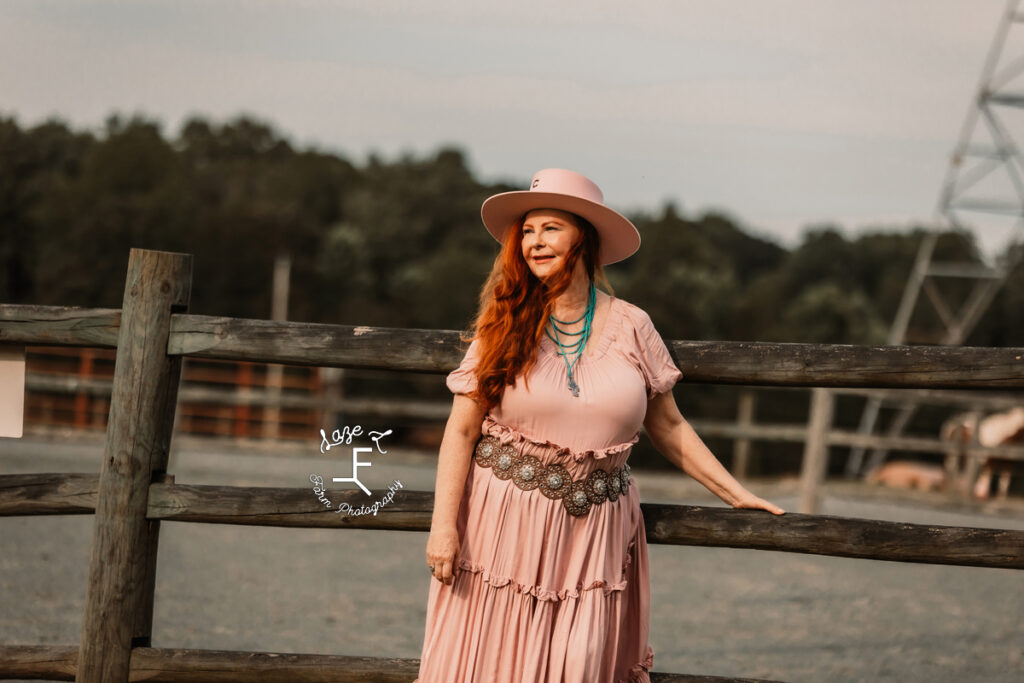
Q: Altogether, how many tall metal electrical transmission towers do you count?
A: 1